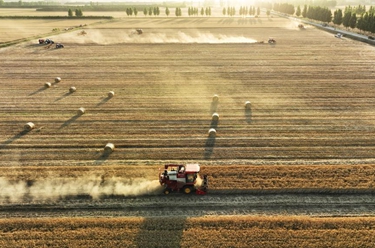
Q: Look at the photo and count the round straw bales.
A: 11